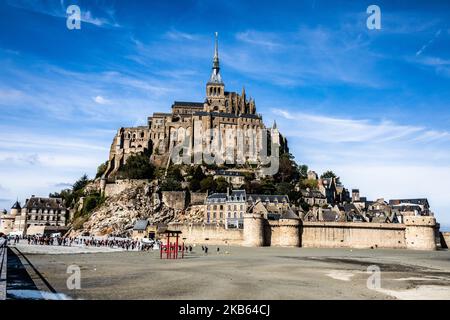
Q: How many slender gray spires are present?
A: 1